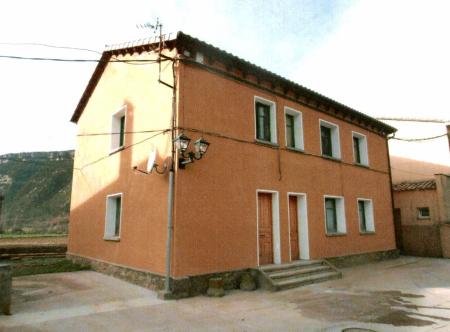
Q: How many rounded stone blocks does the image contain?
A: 2